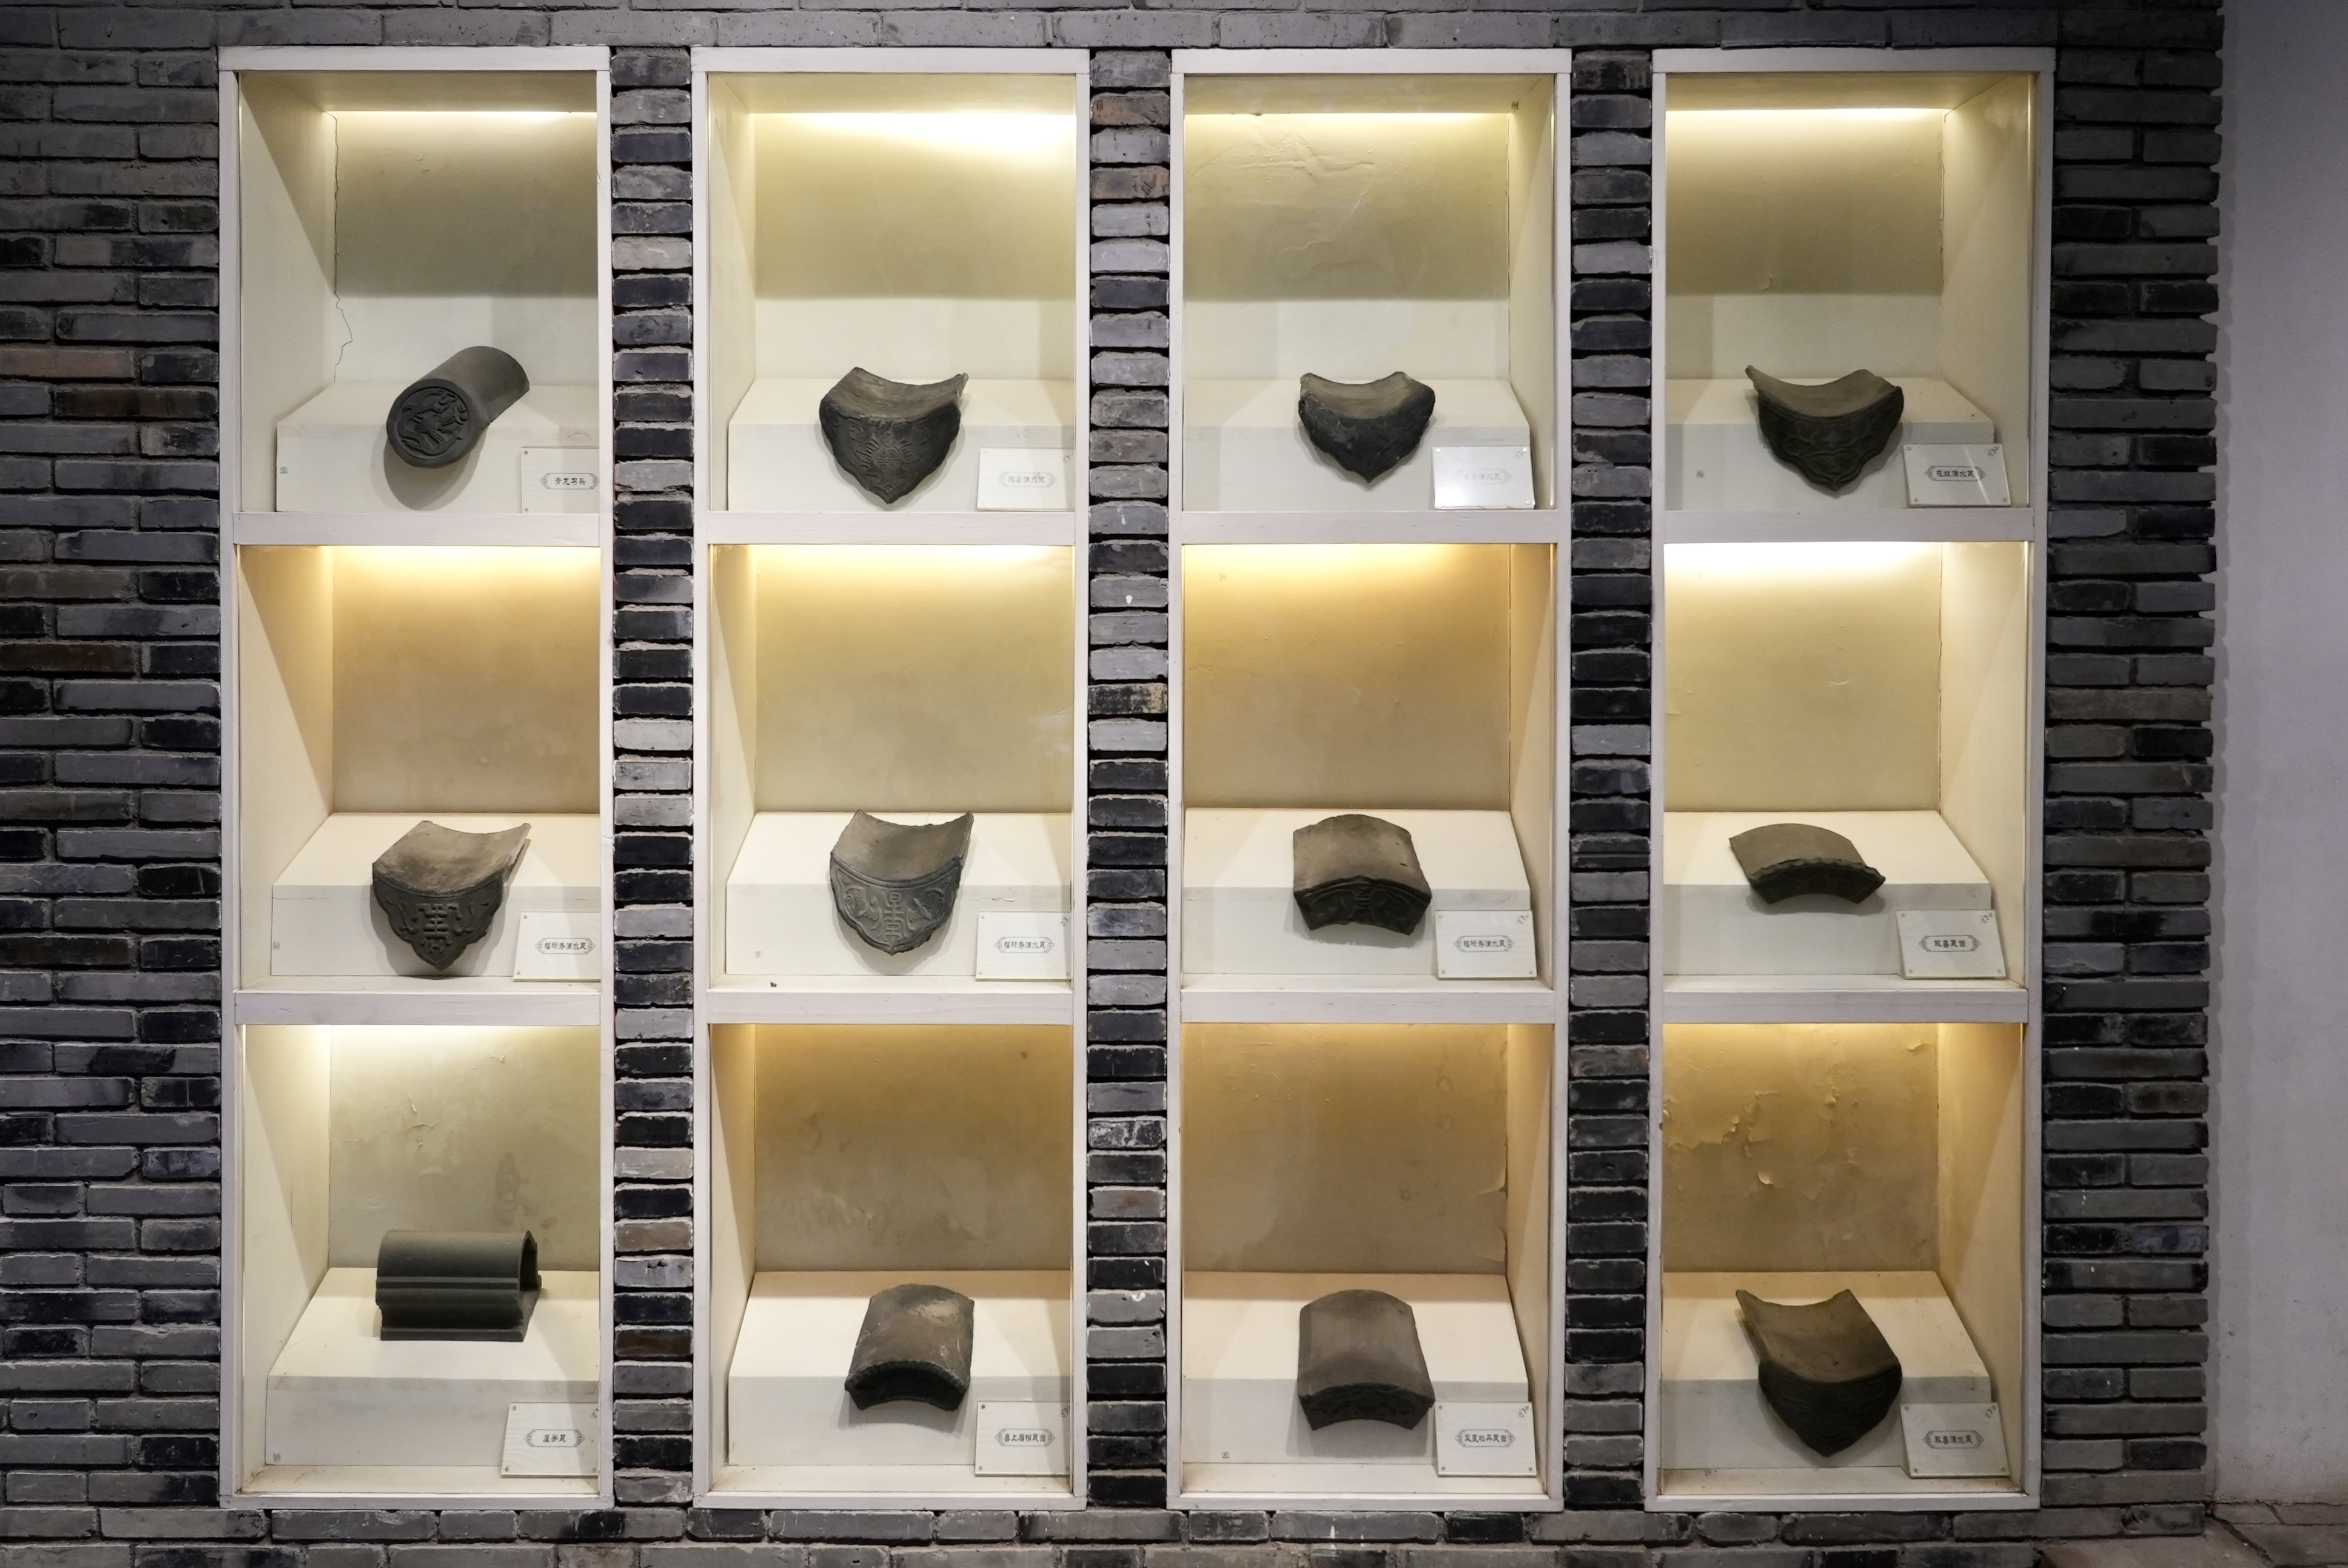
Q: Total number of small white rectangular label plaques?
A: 12